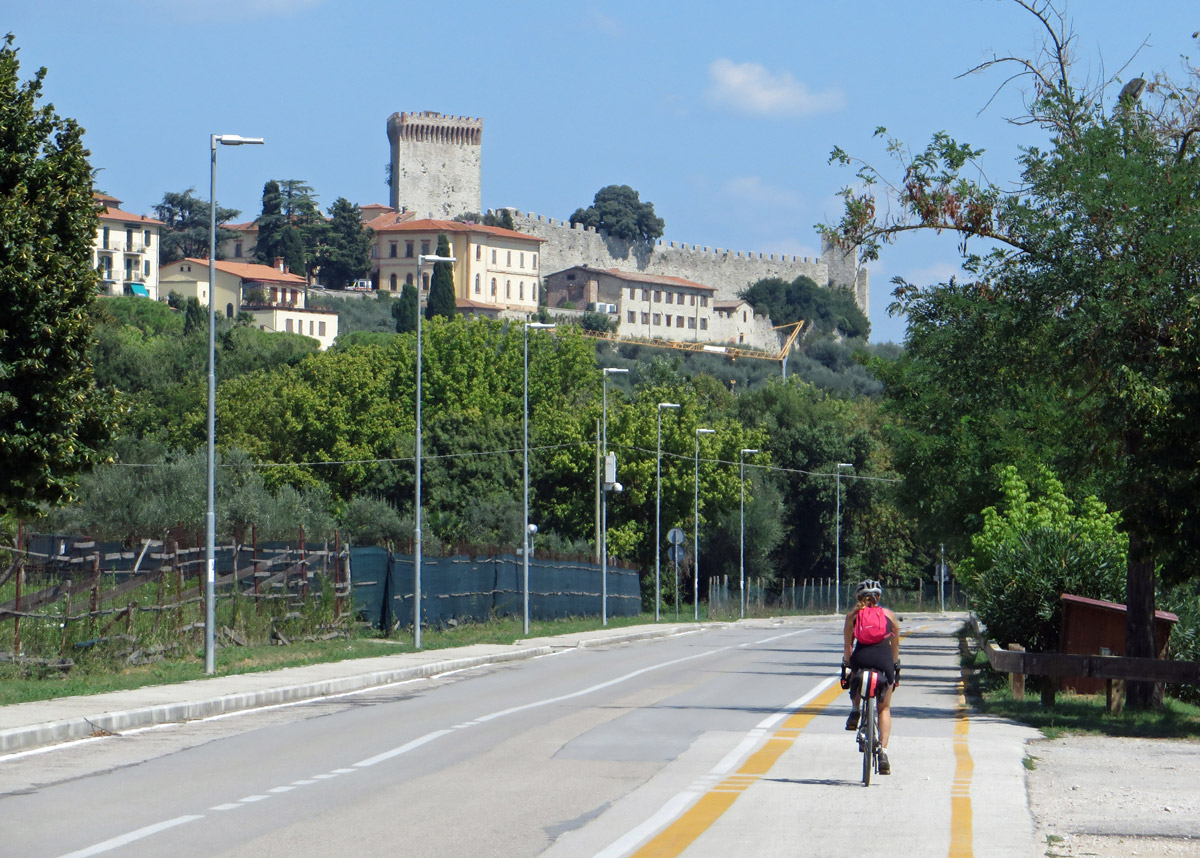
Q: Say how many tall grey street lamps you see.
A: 8